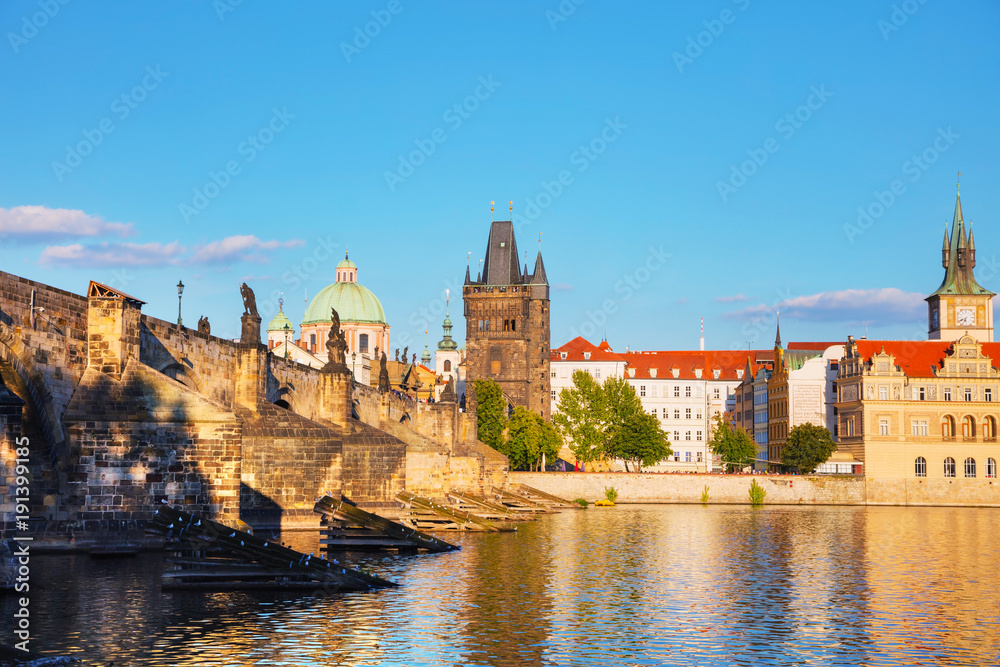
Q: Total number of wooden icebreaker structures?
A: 6